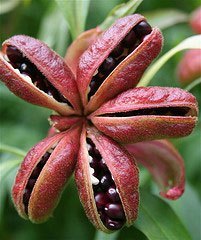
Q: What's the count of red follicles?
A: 5